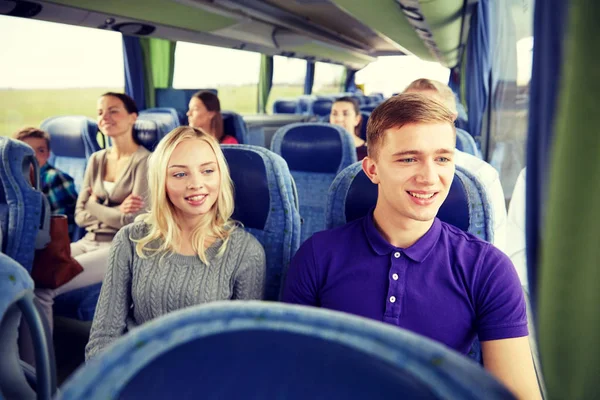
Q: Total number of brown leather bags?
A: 1